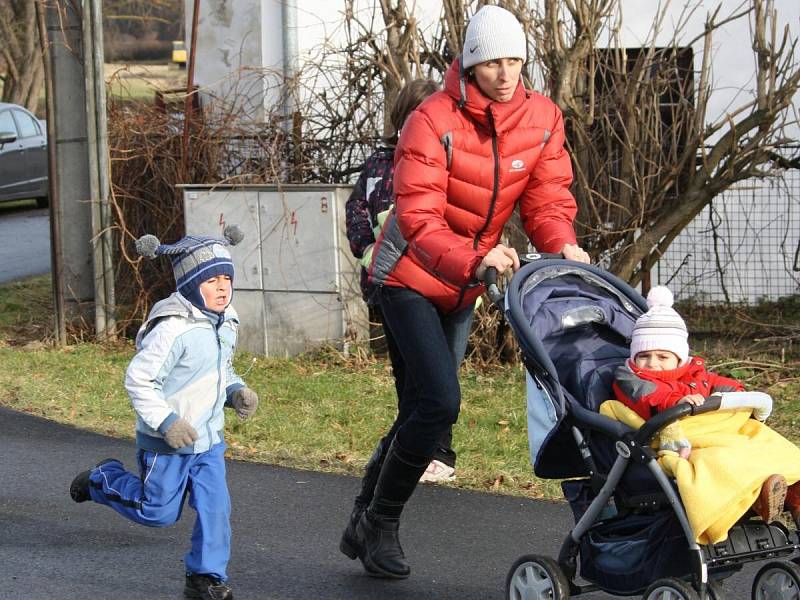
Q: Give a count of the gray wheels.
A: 3